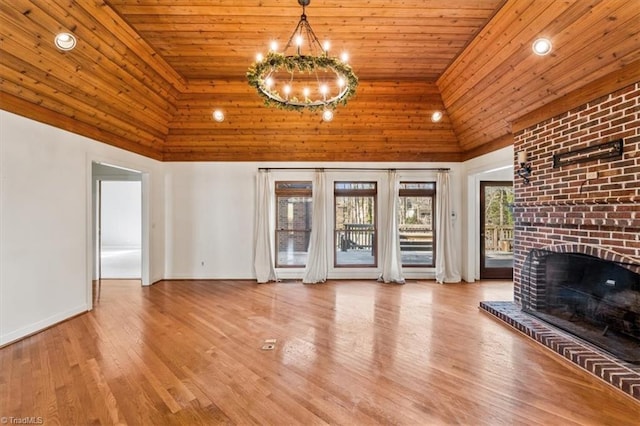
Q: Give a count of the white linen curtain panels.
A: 4